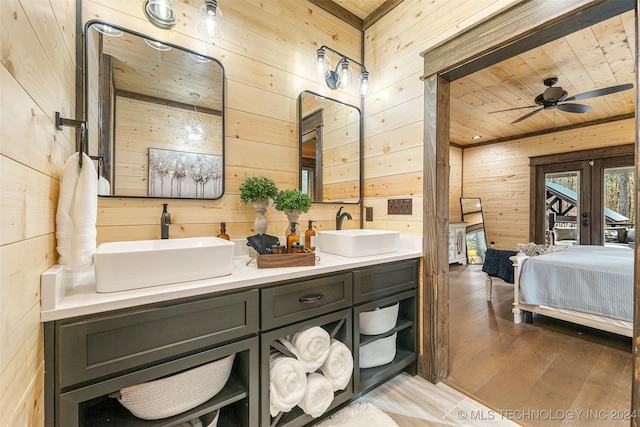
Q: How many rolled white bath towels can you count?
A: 4